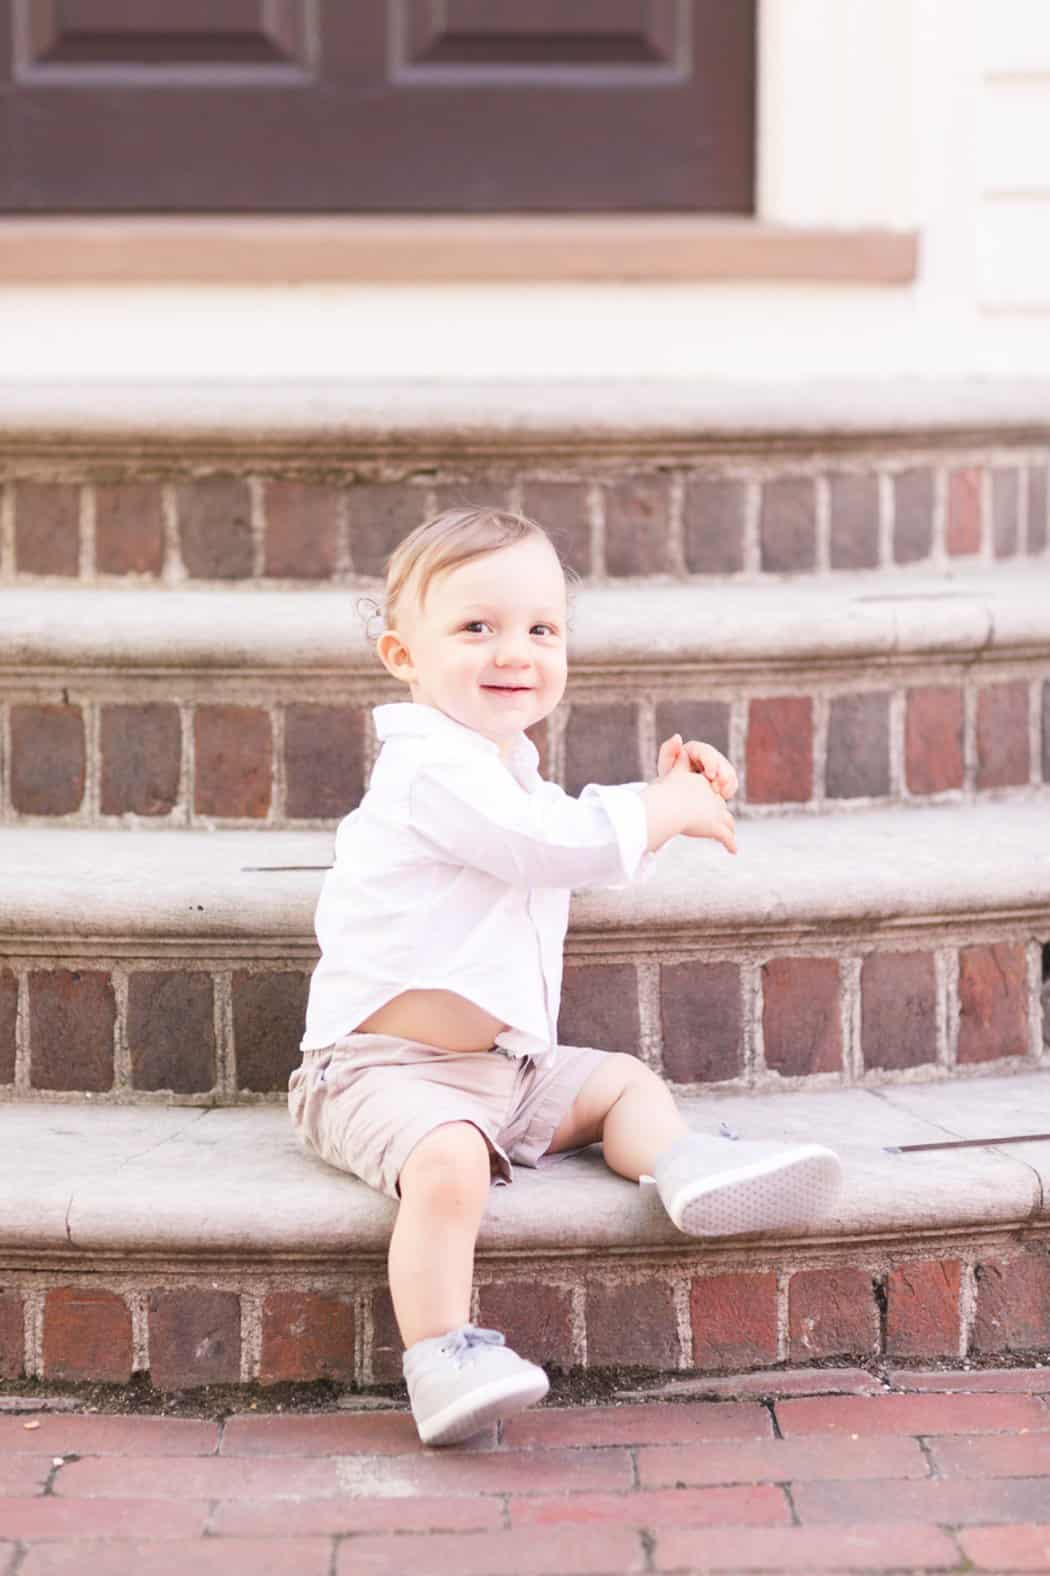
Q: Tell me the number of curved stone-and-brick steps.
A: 4